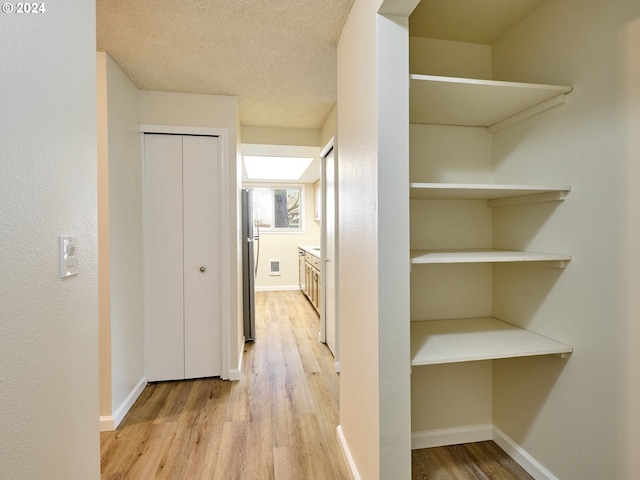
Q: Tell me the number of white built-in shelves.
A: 4